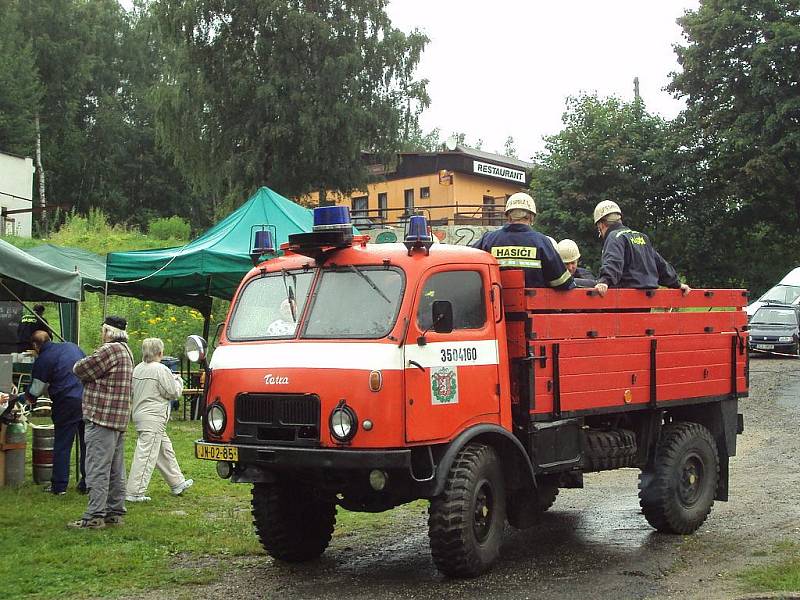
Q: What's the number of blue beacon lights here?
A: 3